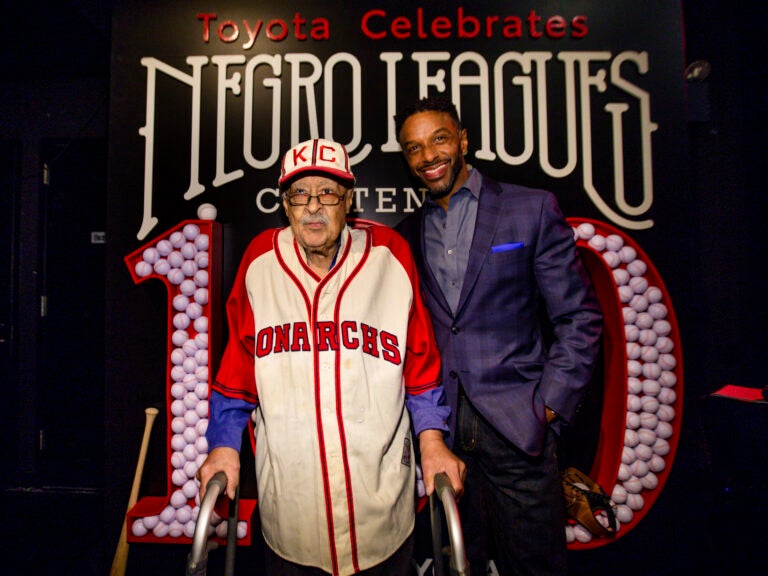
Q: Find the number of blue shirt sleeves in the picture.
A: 2